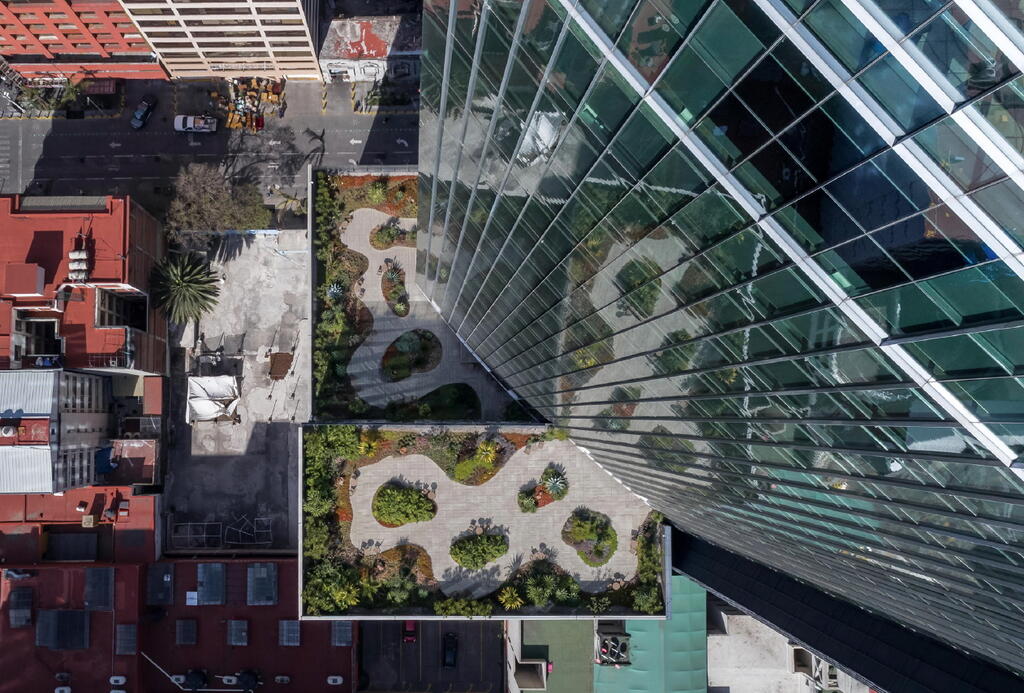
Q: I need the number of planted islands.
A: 7